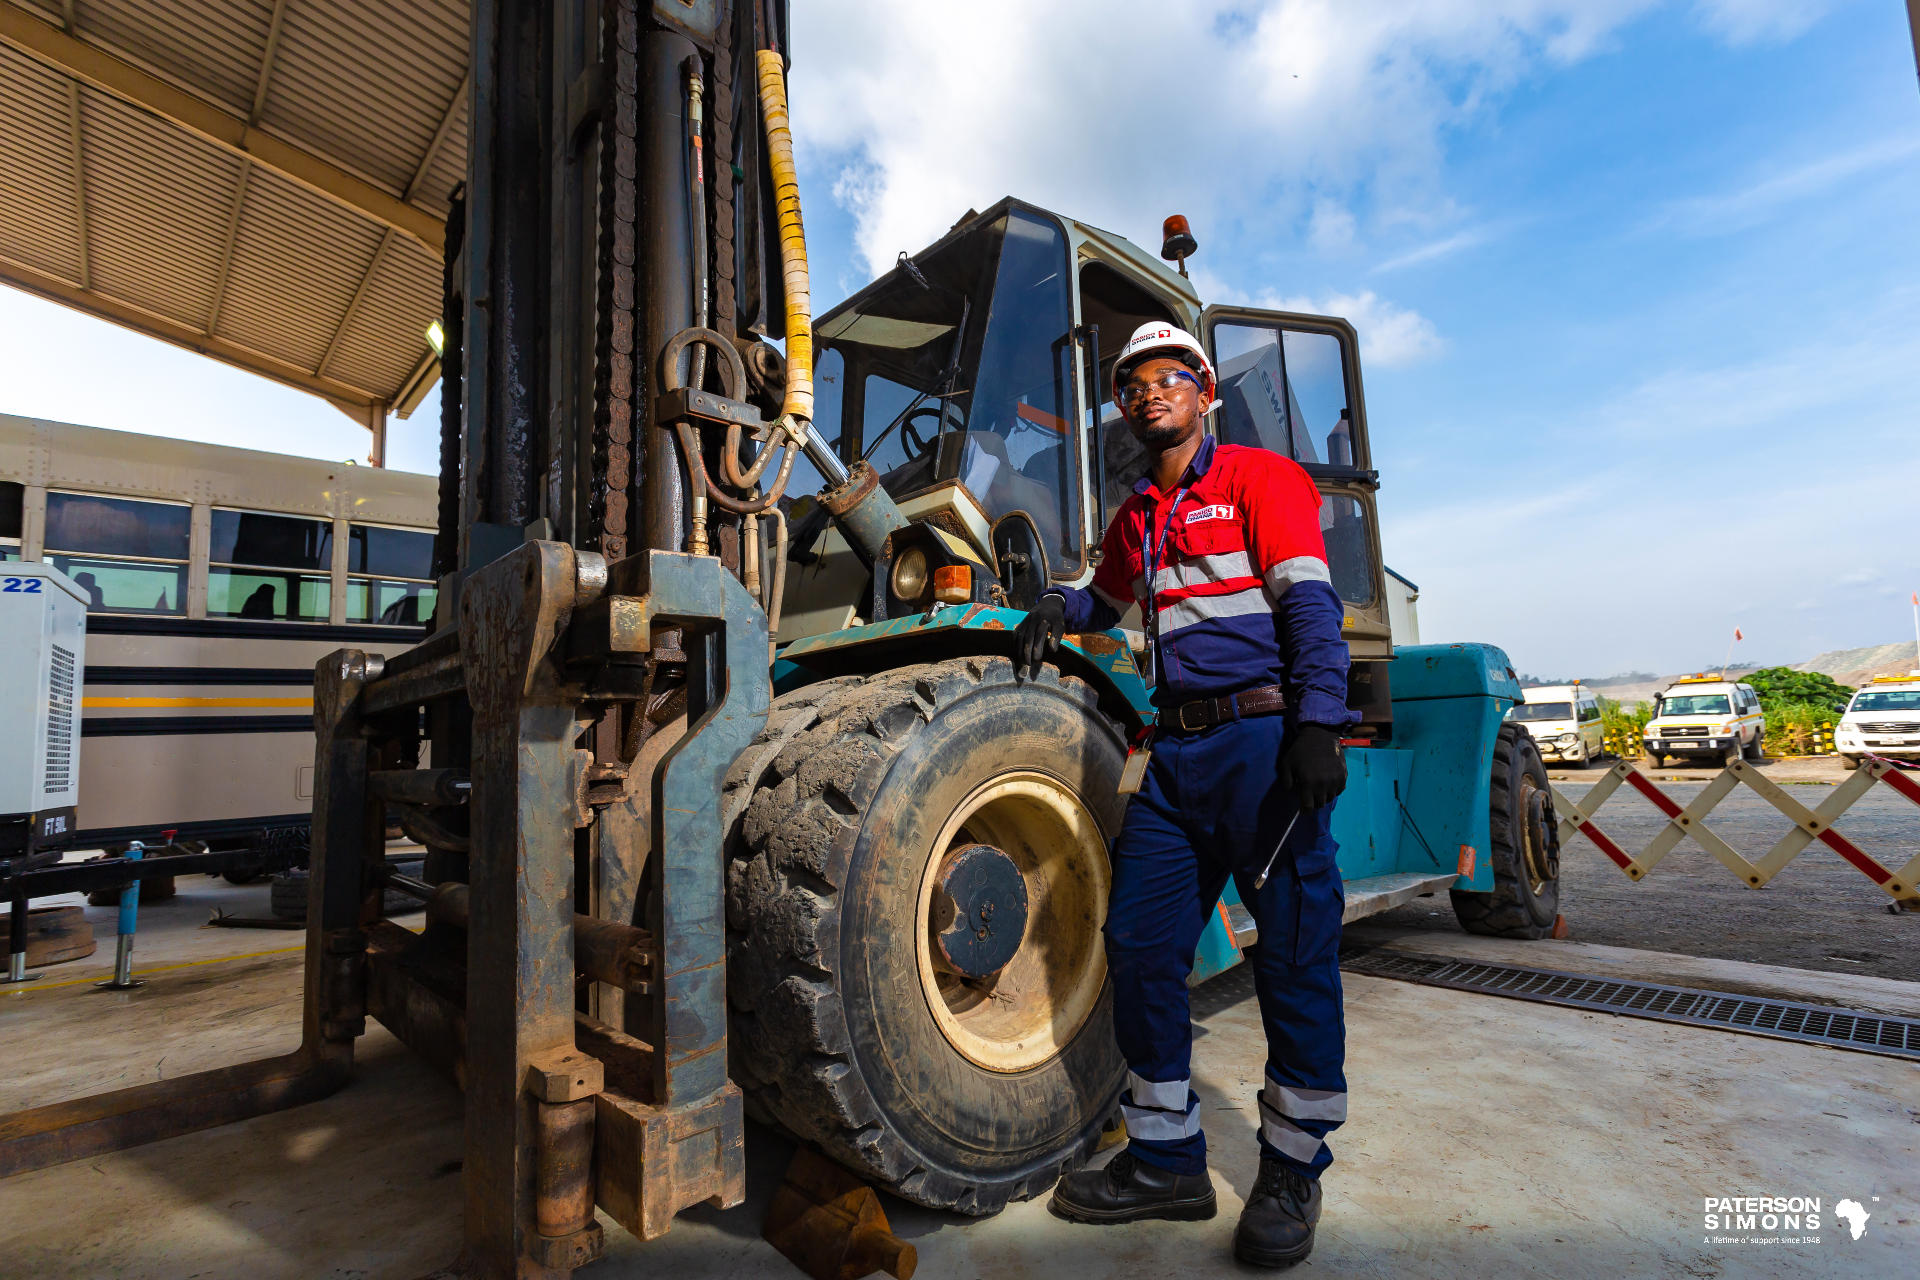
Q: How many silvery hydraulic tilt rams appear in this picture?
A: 1